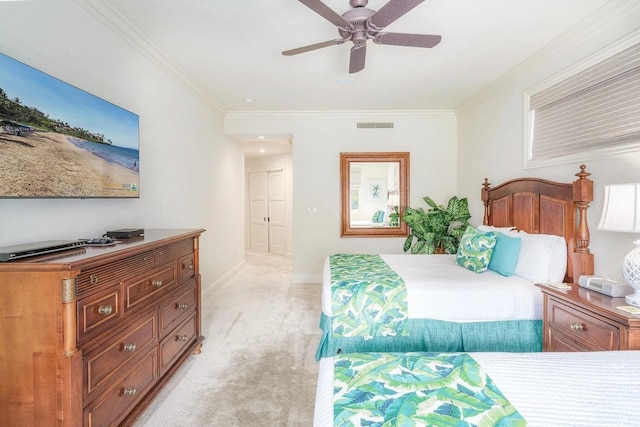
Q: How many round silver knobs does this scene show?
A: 8